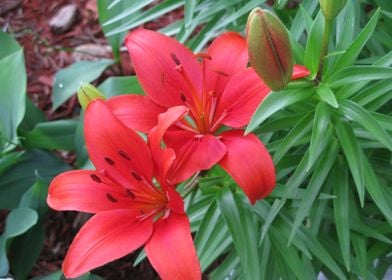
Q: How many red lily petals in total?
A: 12